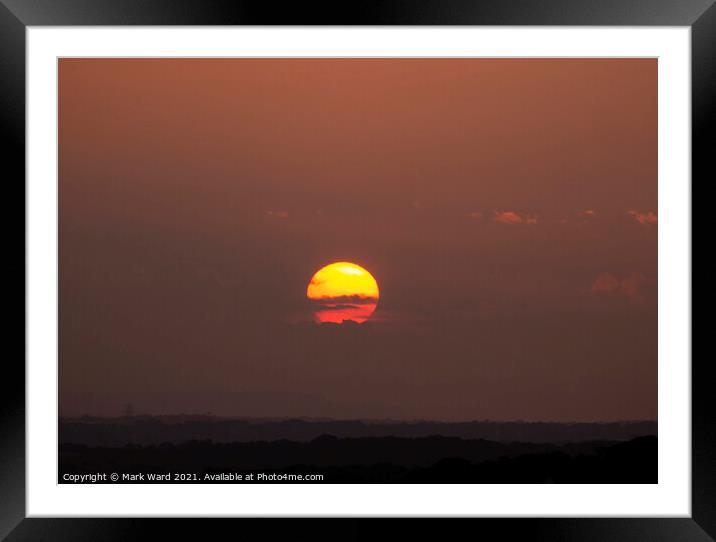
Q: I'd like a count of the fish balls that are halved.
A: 0